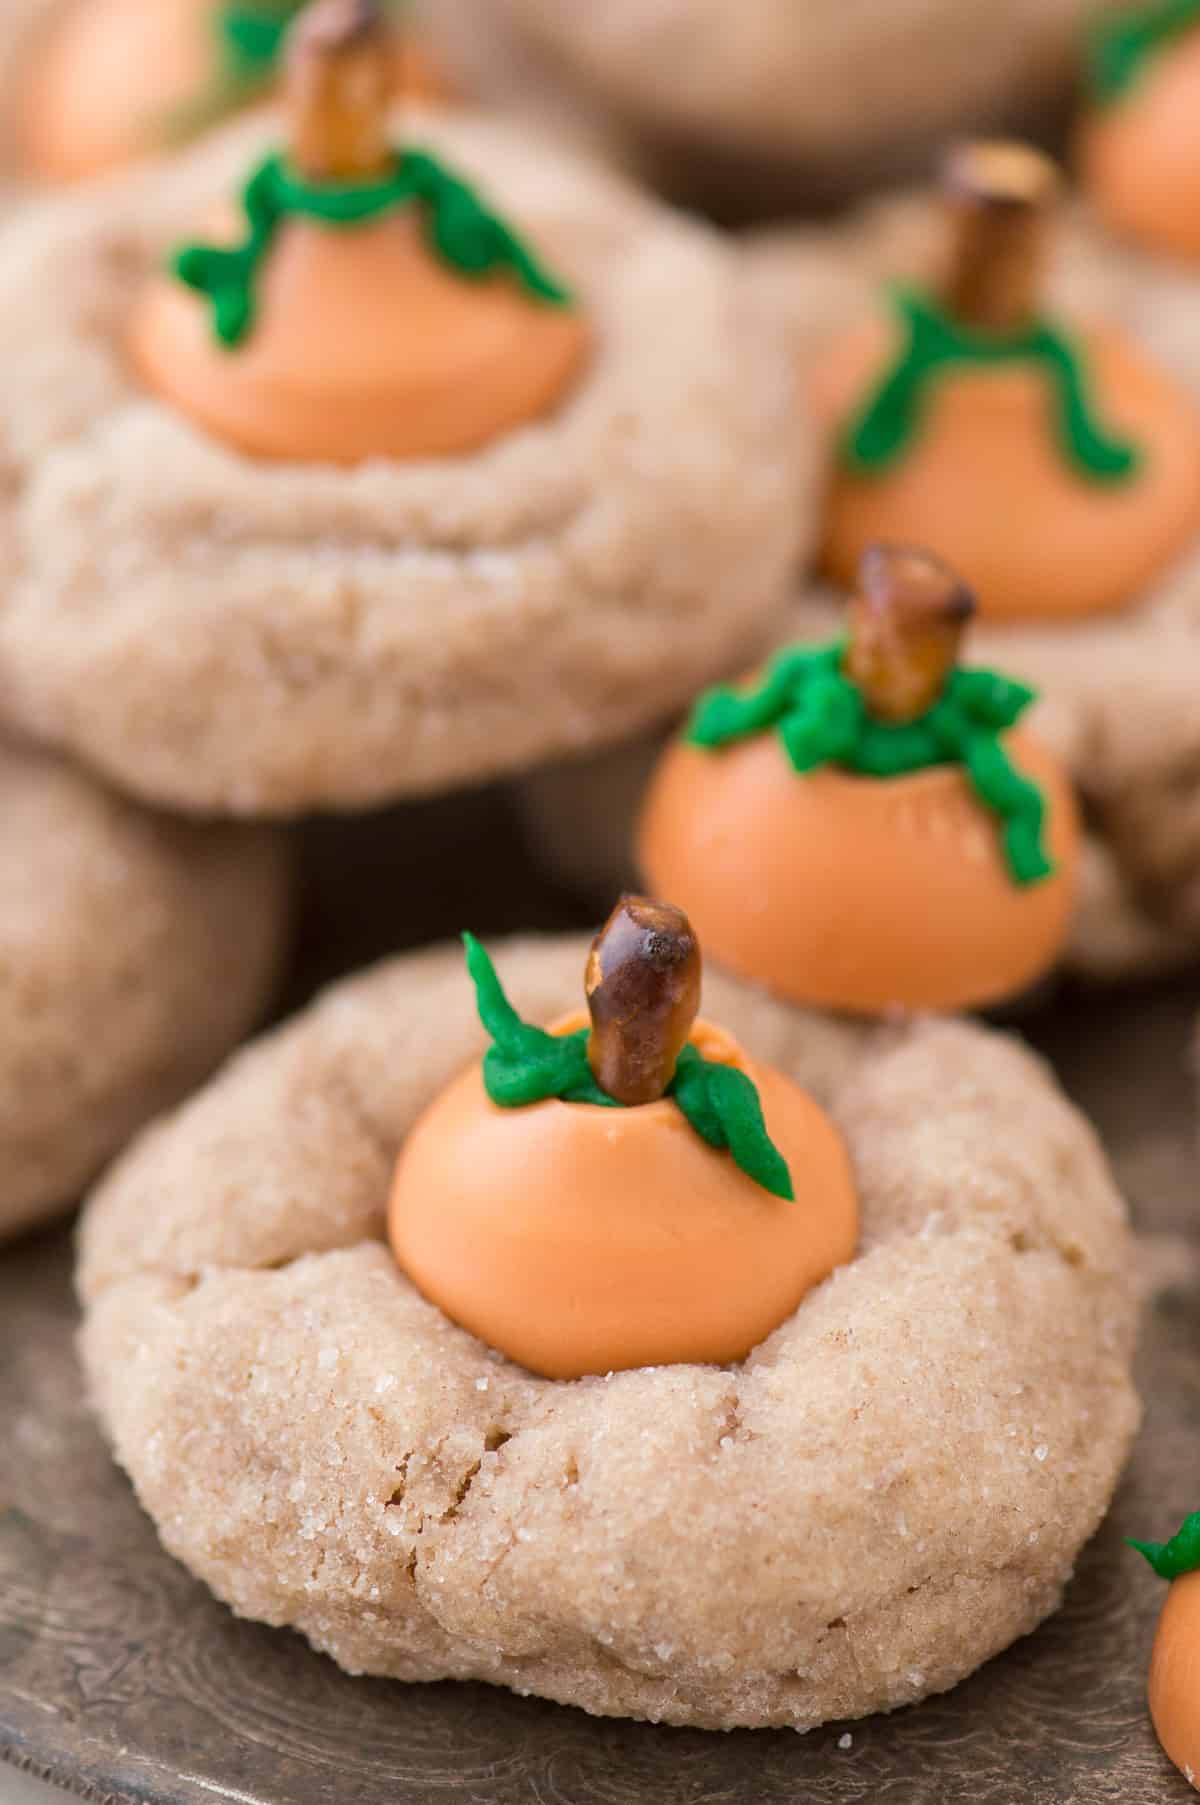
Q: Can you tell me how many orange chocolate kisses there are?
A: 7